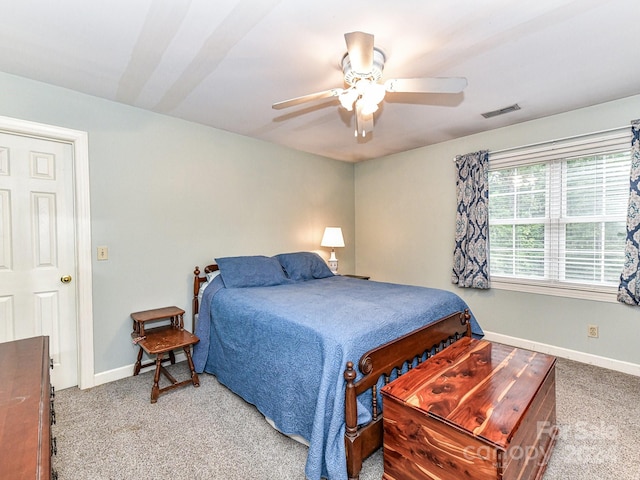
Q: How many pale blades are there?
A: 4